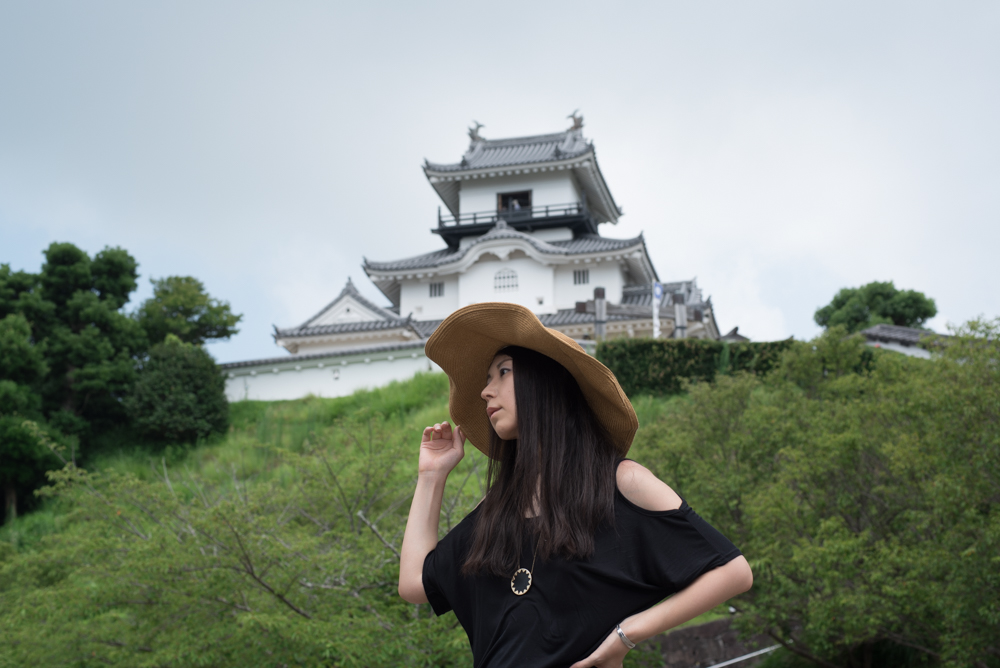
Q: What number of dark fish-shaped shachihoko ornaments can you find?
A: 2